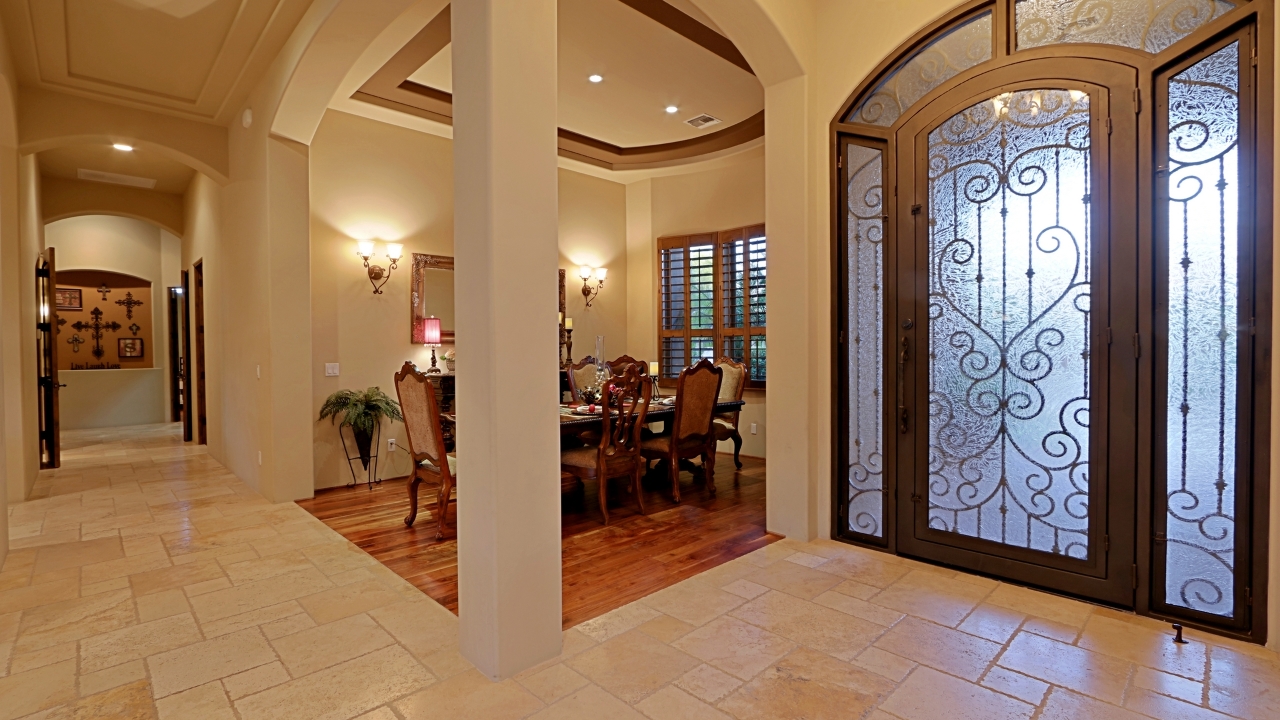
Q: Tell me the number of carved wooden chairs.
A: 6